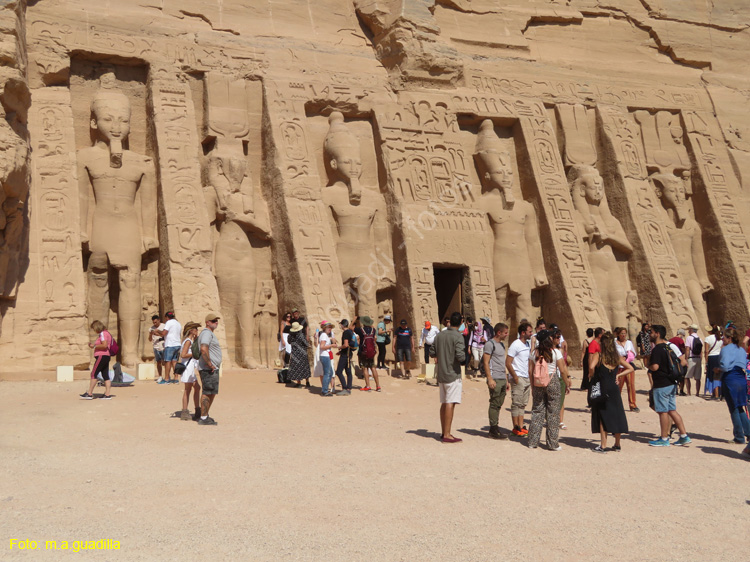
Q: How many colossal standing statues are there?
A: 6